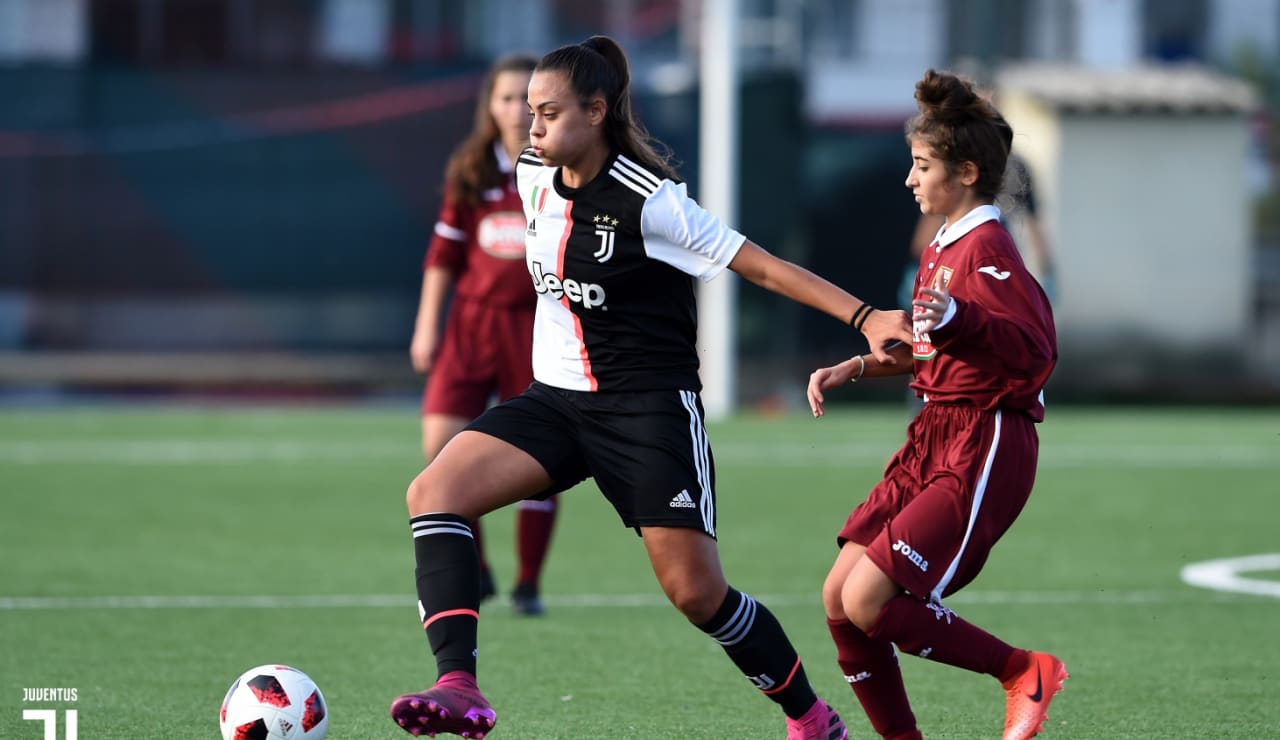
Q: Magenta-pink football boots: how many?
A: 2